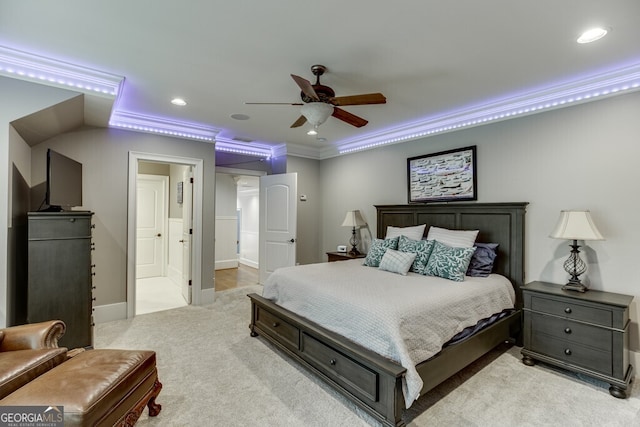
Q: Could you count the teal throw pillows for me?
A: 3